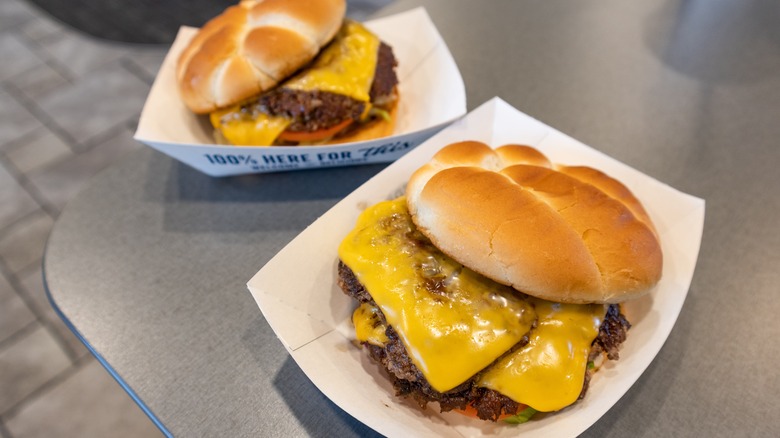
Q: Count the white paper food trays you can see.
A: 2